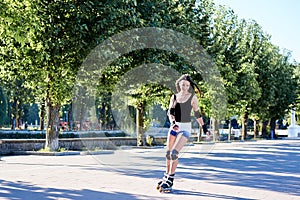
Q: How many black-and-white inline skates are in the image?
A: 2